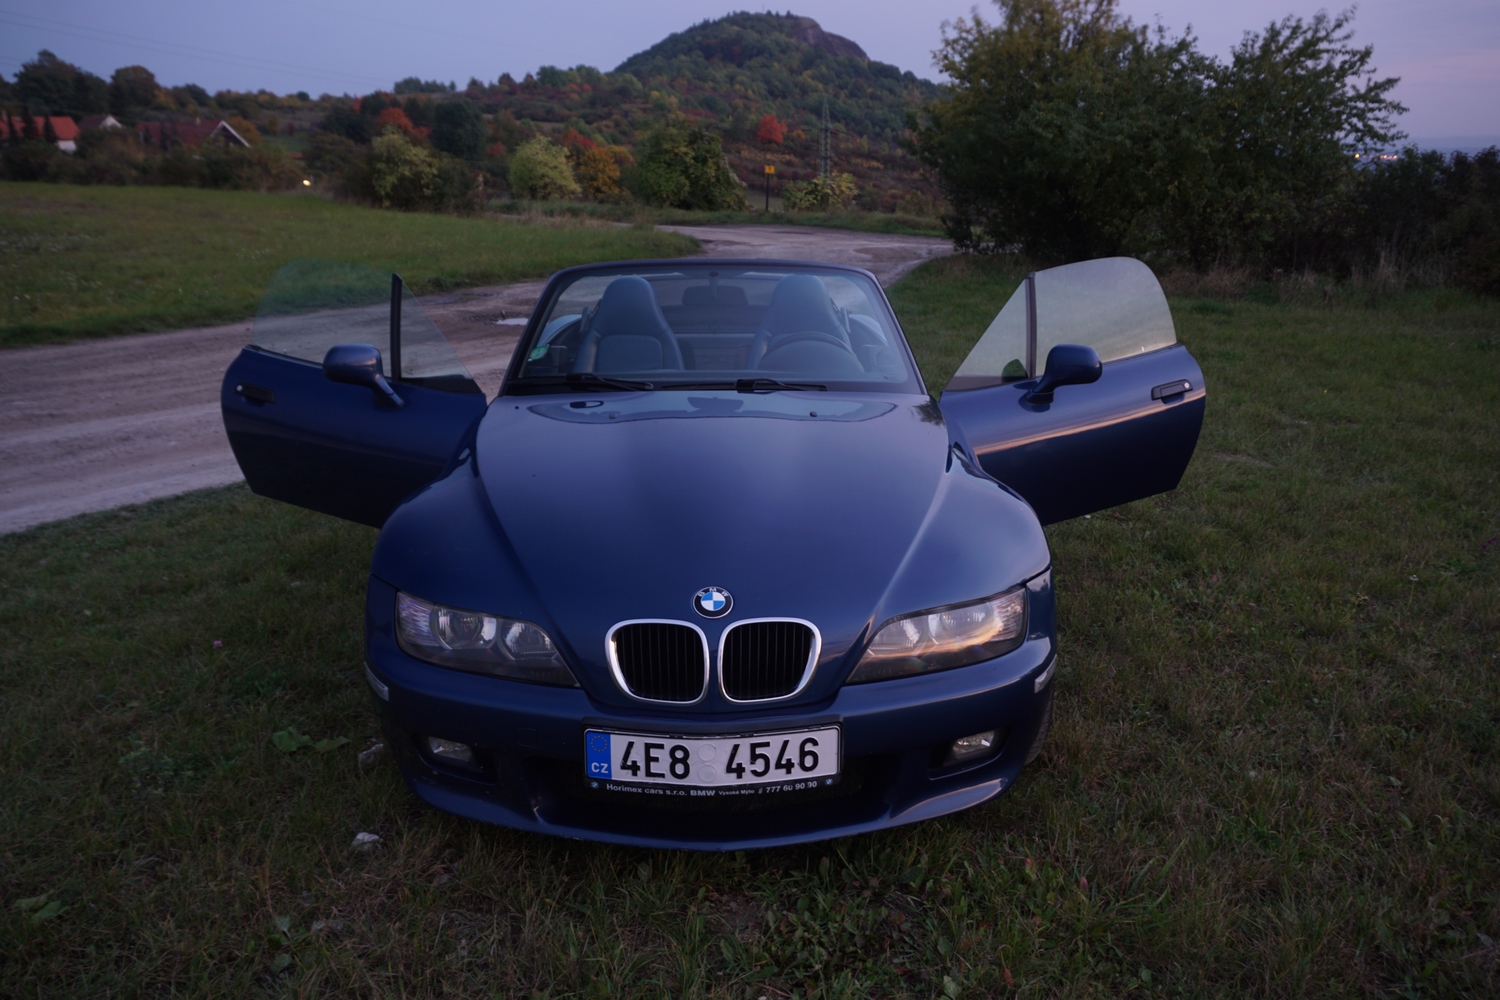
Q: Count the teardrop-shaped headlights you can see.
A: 2